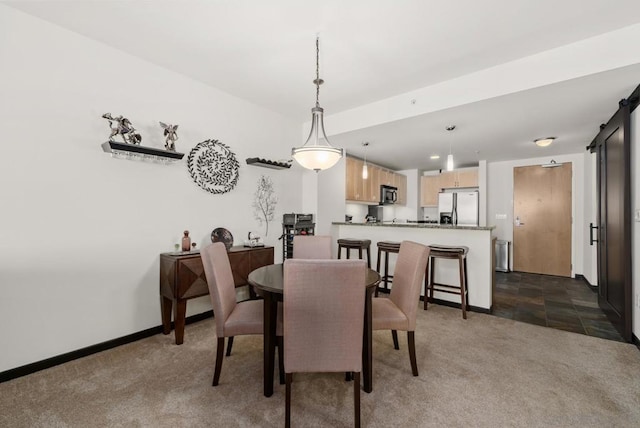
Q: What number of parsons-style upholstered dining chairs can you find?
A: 4